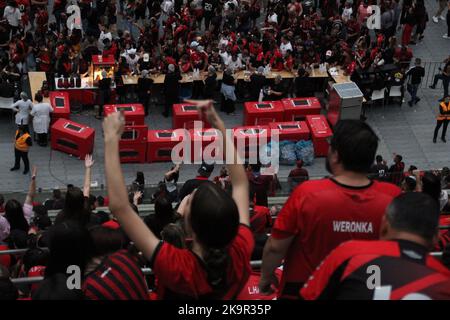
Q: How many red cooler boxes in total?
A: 12